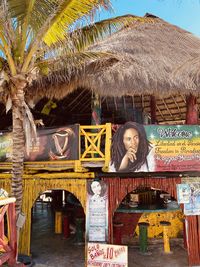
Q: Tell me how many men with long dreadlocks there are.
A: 1